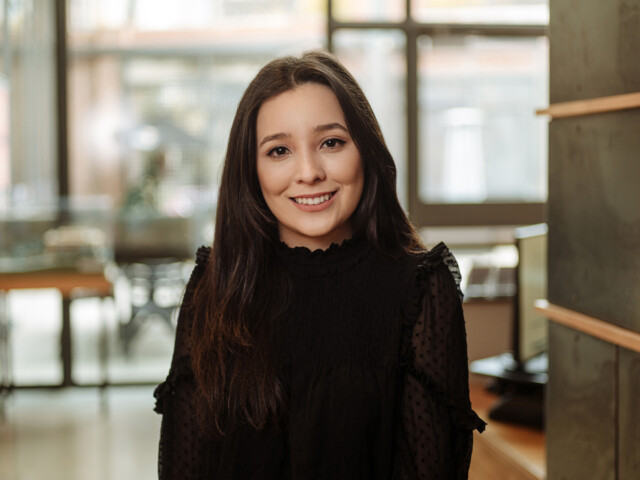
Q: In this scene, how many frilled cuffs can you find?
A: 2